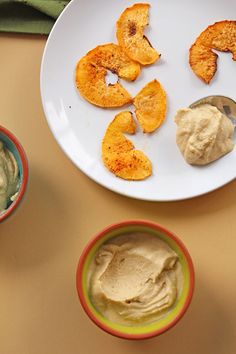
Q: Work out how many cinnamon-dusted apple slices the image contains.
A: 5